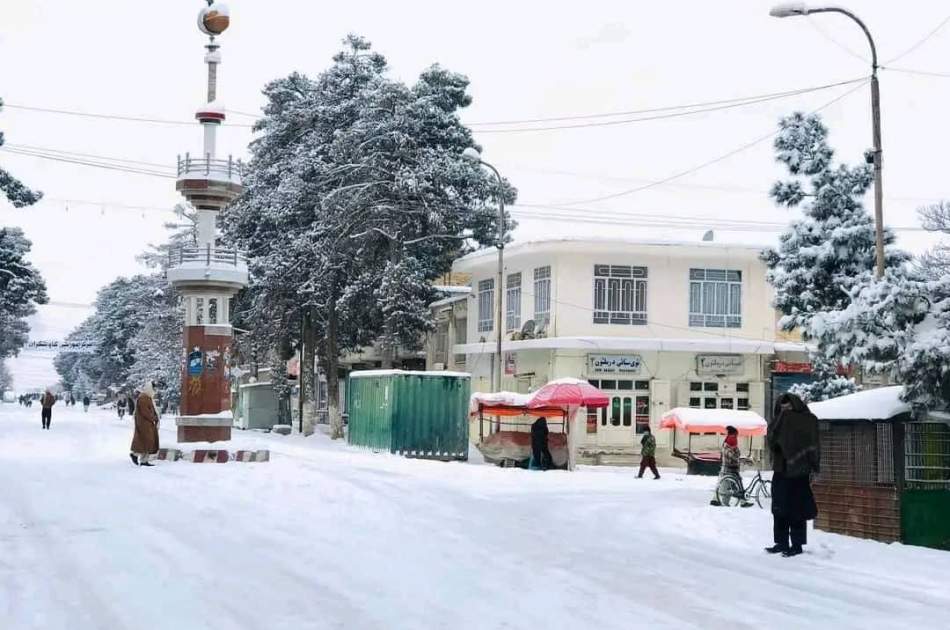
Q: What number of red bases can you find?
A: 1